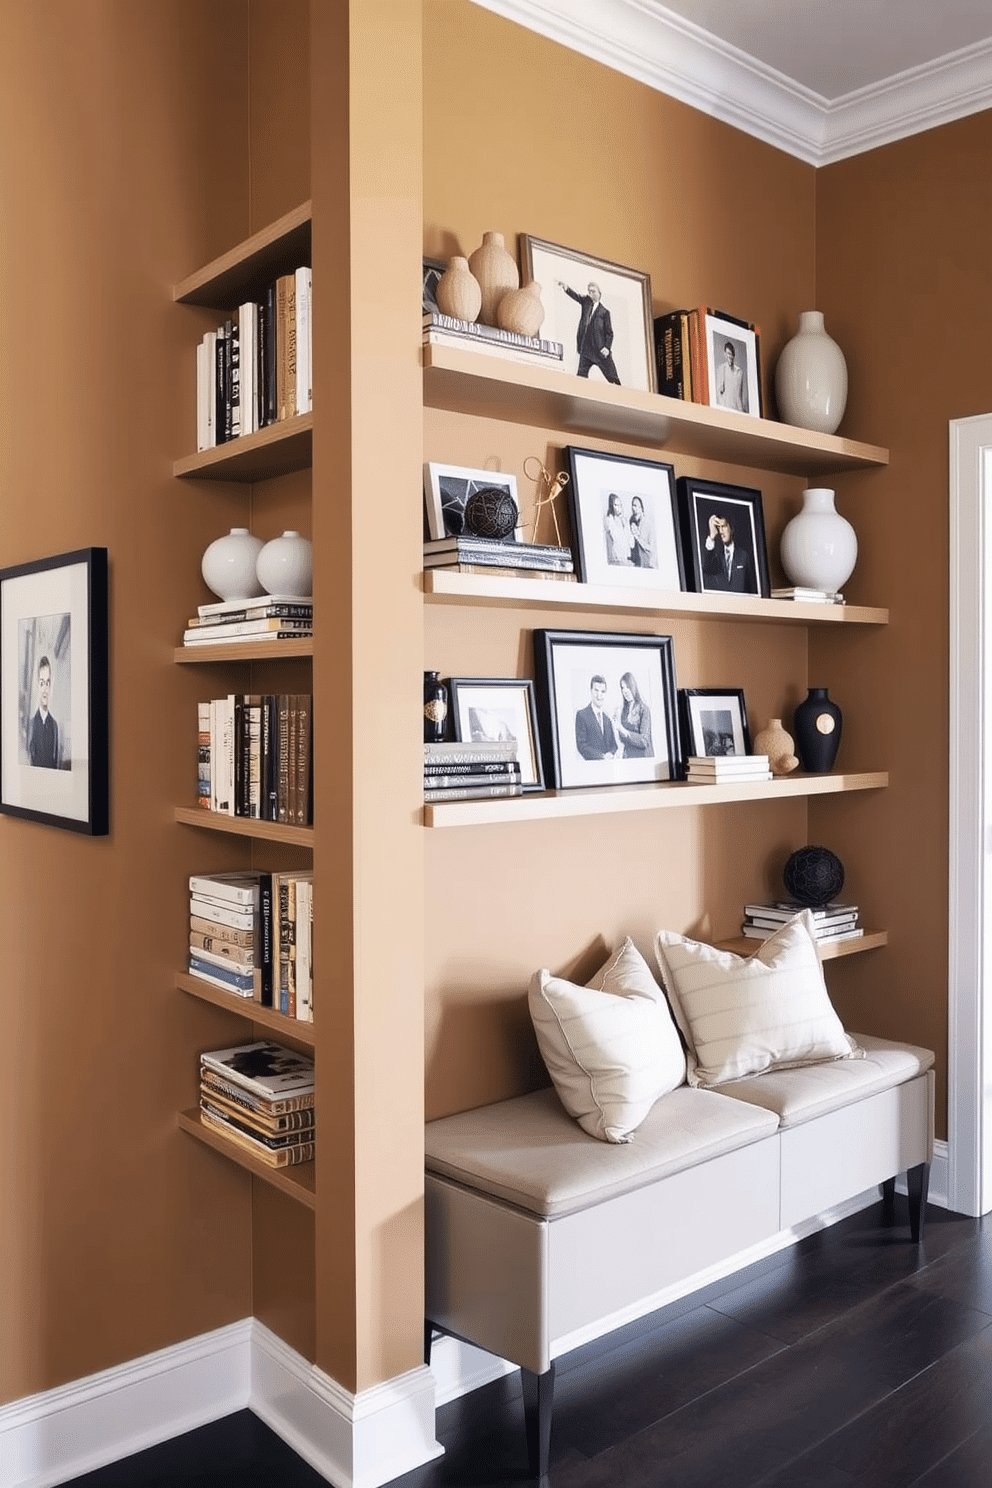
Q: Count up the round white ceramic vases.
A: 3